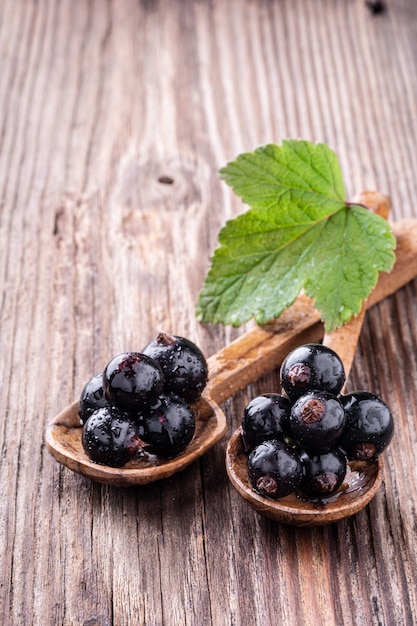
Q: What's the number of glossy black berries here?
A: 11